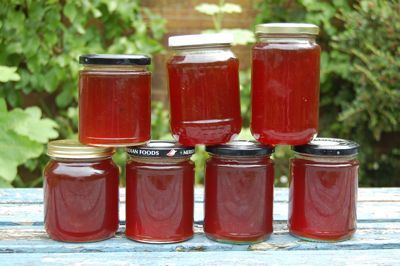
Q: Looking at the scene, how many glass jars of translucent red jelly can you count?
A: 7